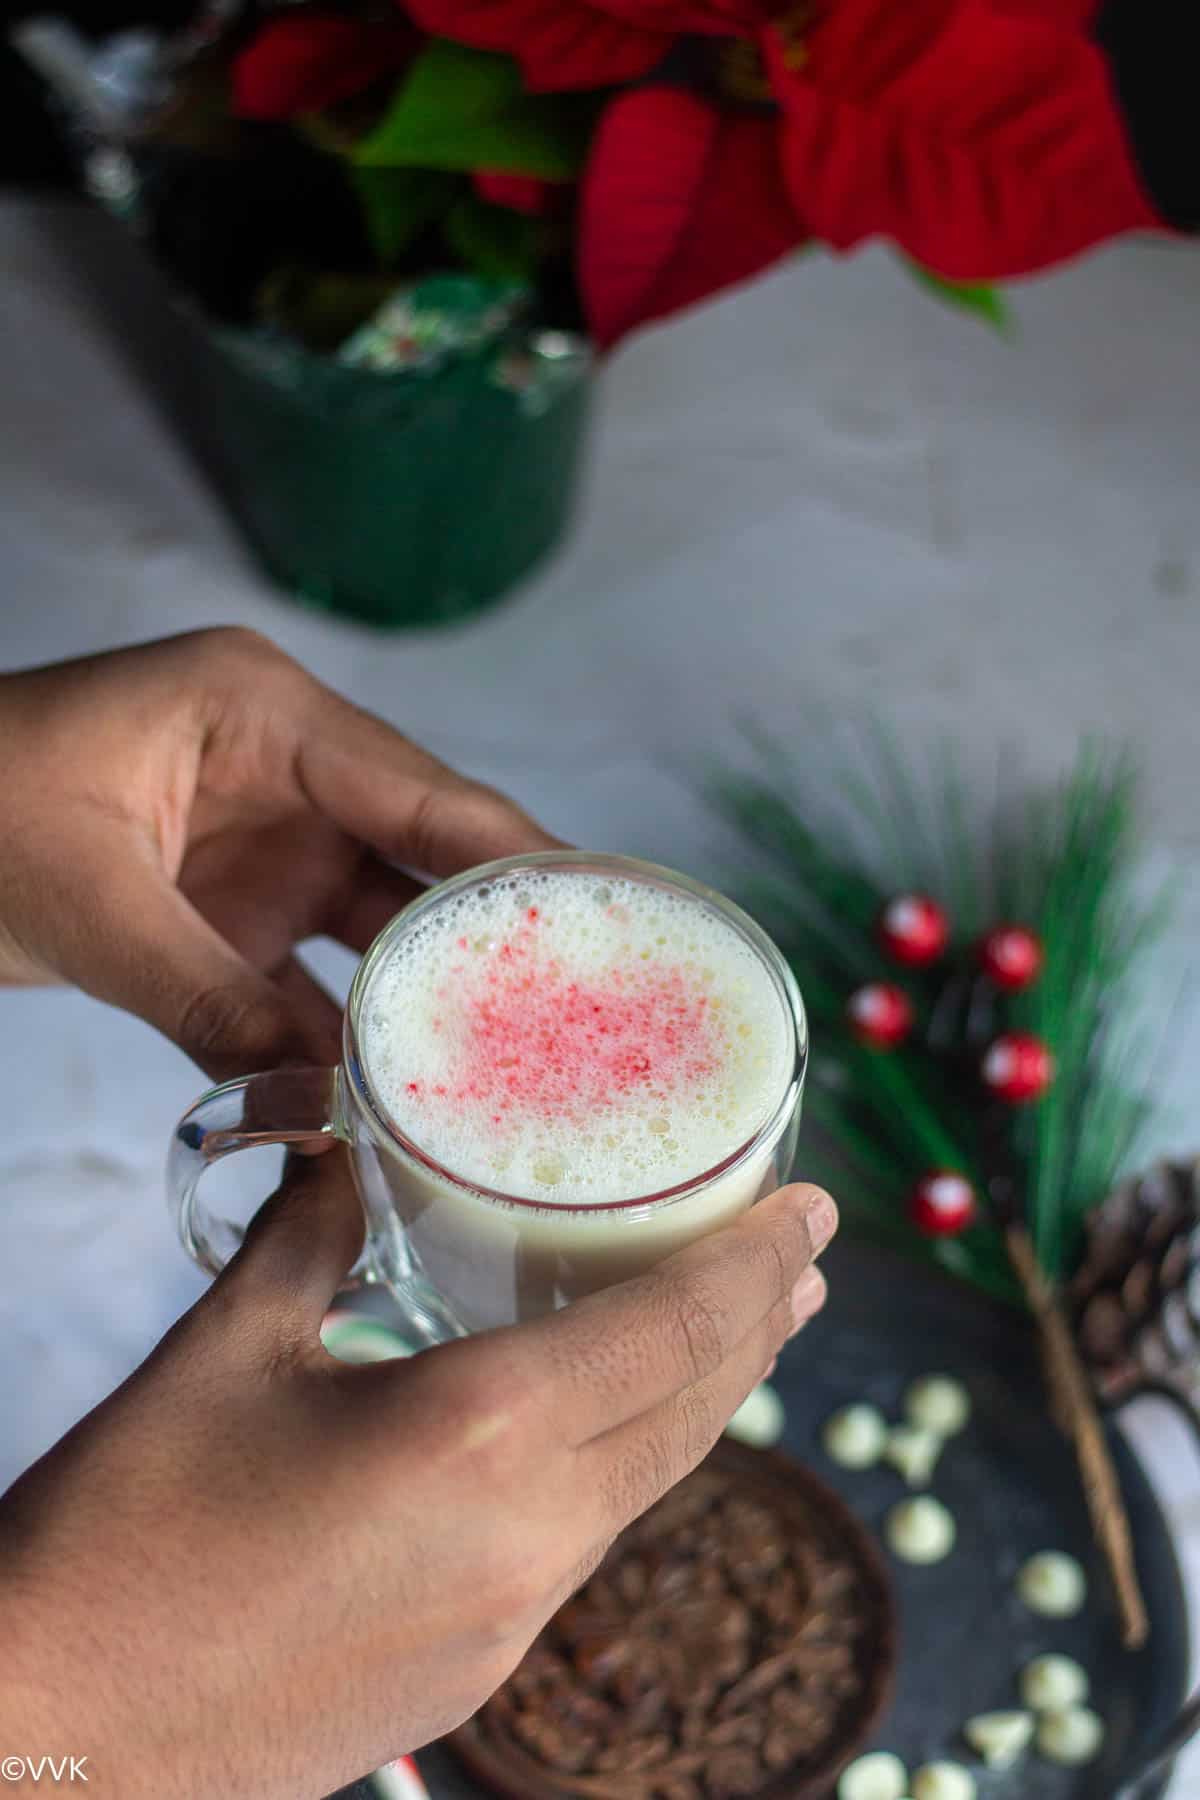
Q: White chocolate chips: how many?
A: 11